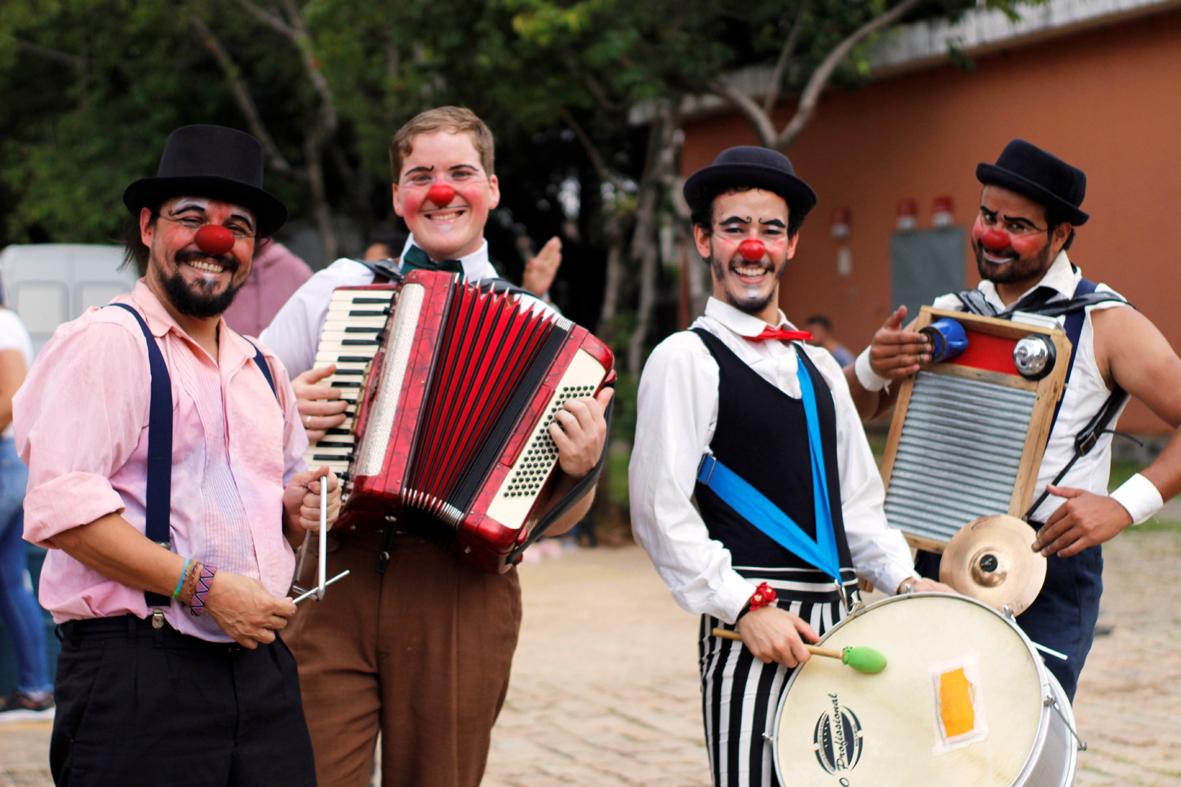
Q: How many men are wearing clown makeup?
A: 4